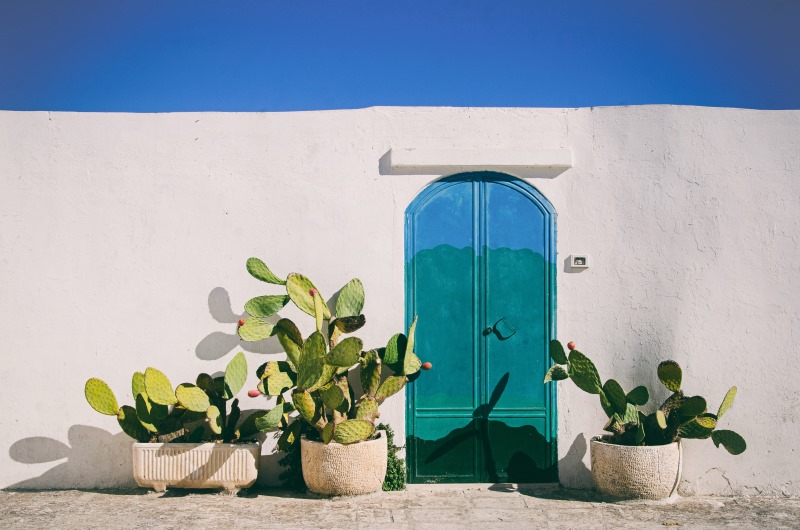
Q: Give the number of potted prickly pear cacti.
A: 3